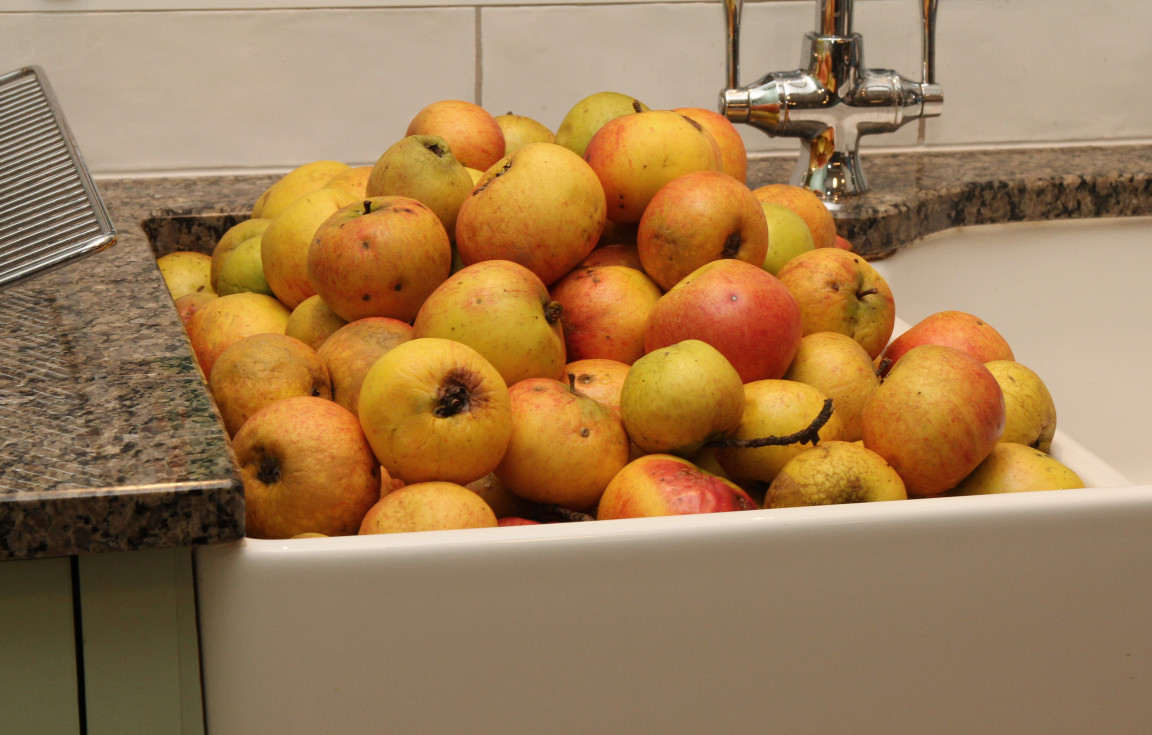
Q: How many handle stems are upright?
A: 2